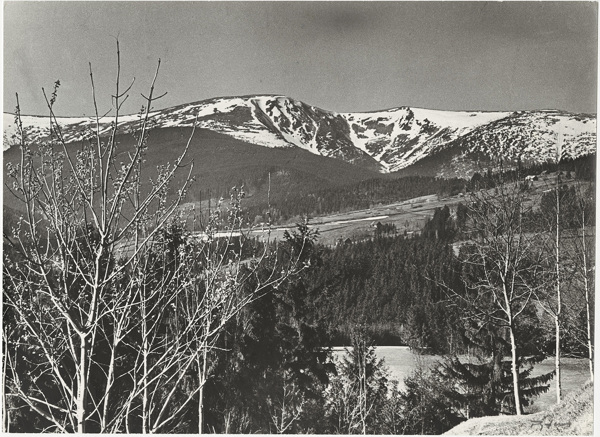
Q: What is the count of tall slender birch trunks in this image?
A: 3